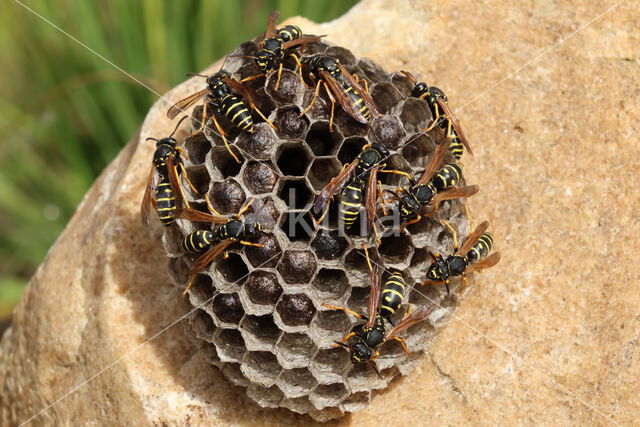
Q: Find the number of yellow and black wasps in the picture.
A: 10